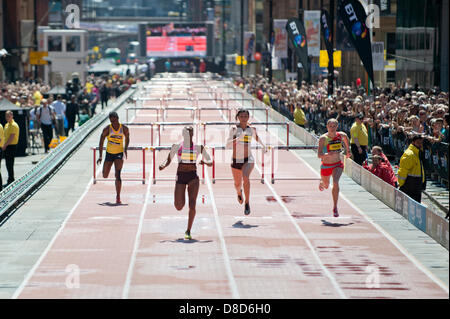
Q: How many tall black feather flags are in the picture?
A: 3